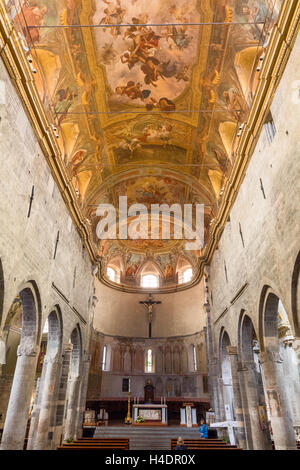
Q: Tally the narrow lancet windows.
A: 3